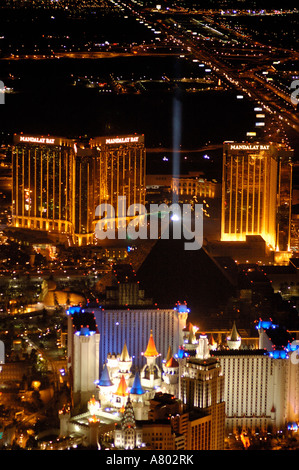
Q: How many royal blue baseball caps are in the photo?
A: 0